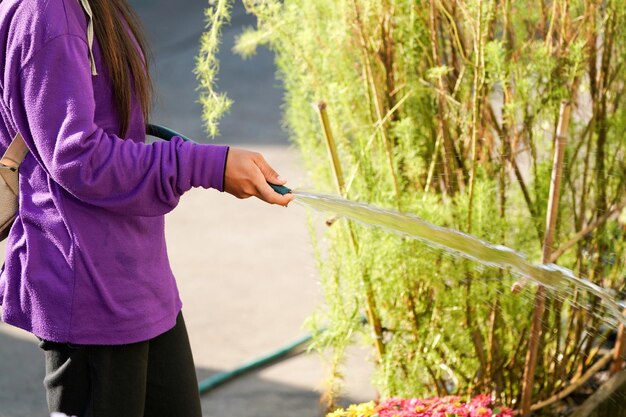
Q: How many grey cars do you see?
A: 0